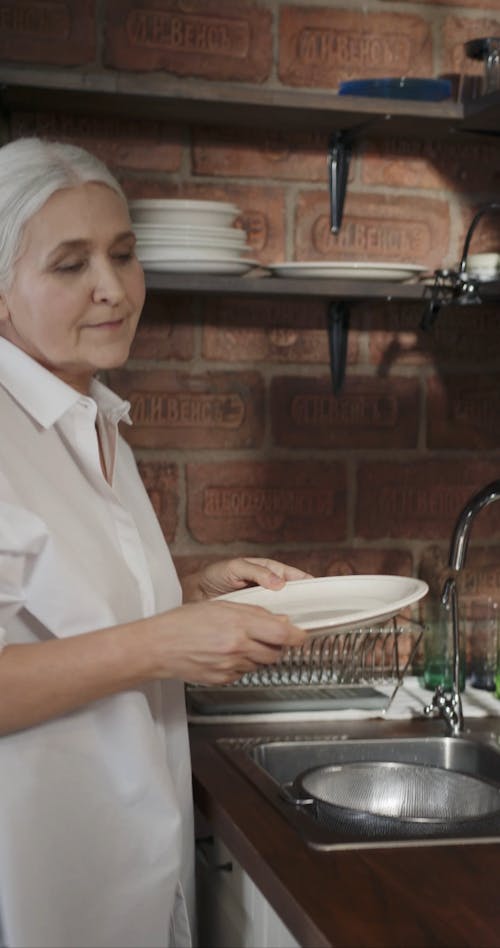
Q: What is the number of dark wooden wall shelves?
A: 2